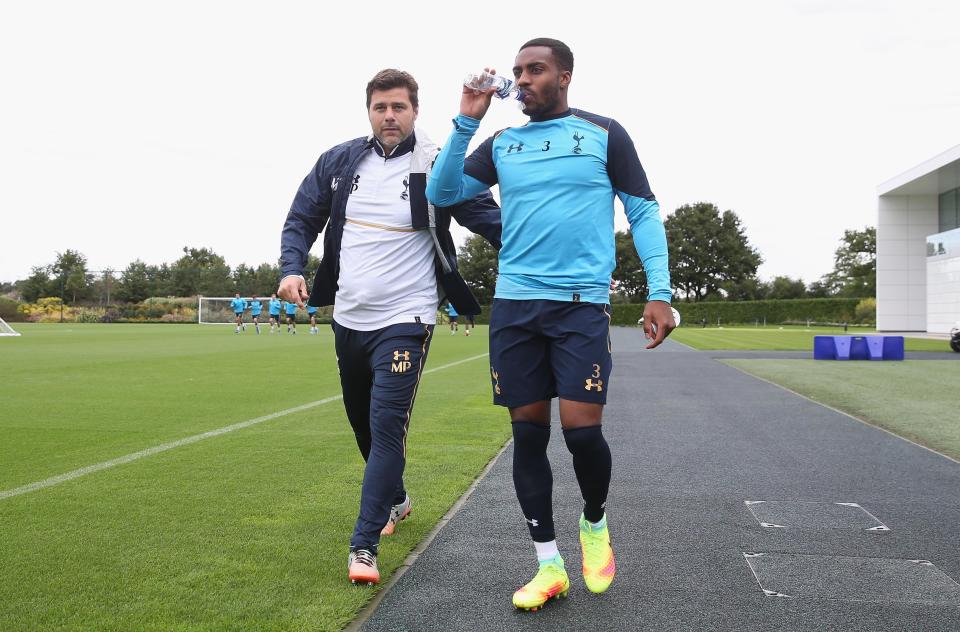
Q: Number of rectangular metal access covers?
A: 2